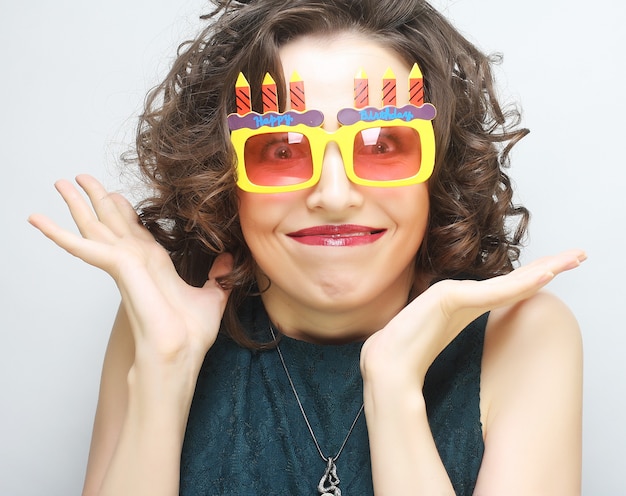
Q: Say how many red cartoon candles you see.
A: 6